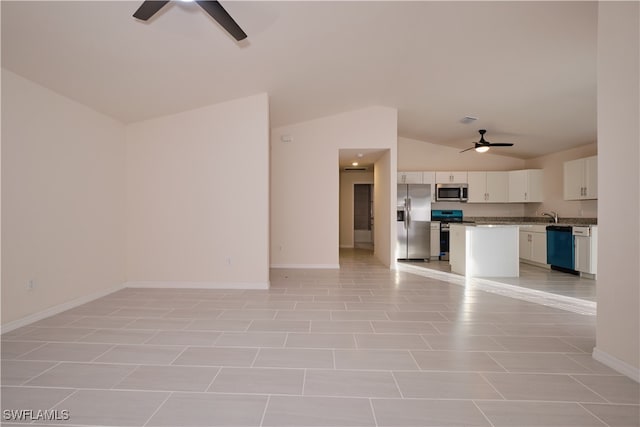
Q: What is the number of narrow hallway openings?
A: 1